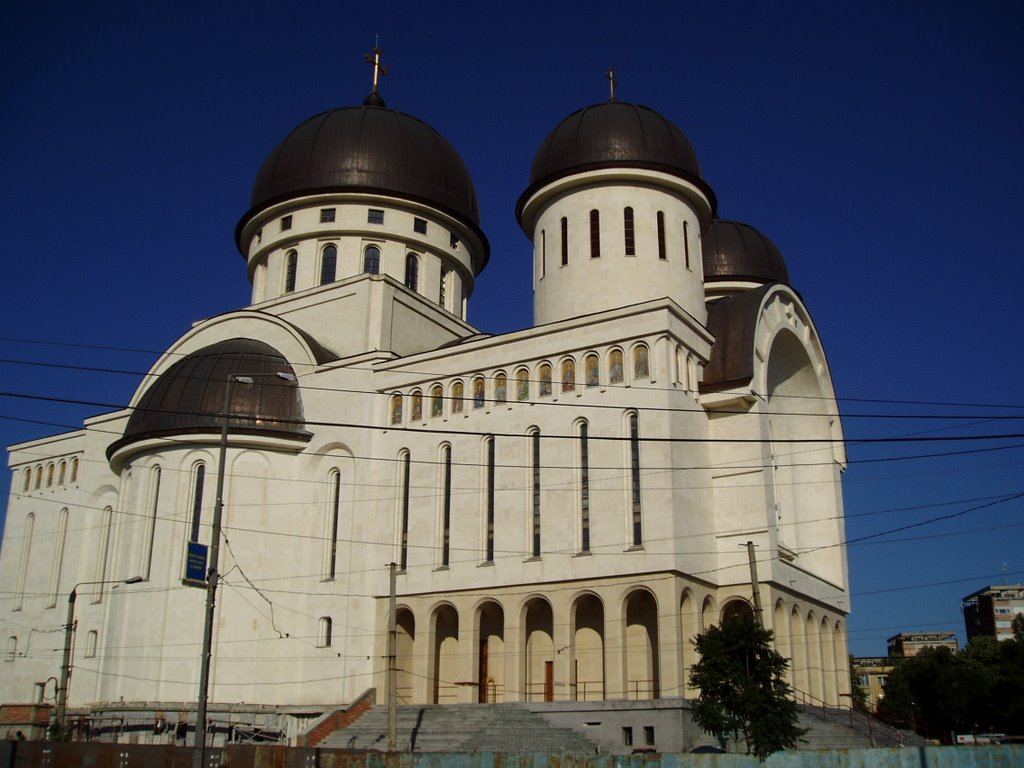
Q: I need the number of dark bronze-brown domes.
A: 4